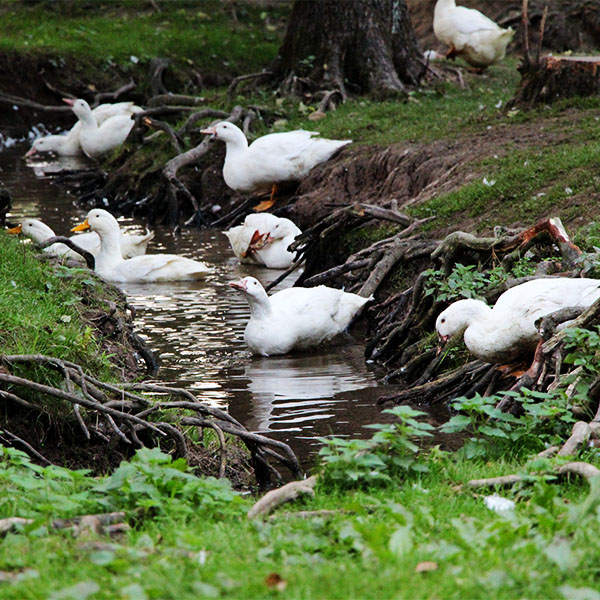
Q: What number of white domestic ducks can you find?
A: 9